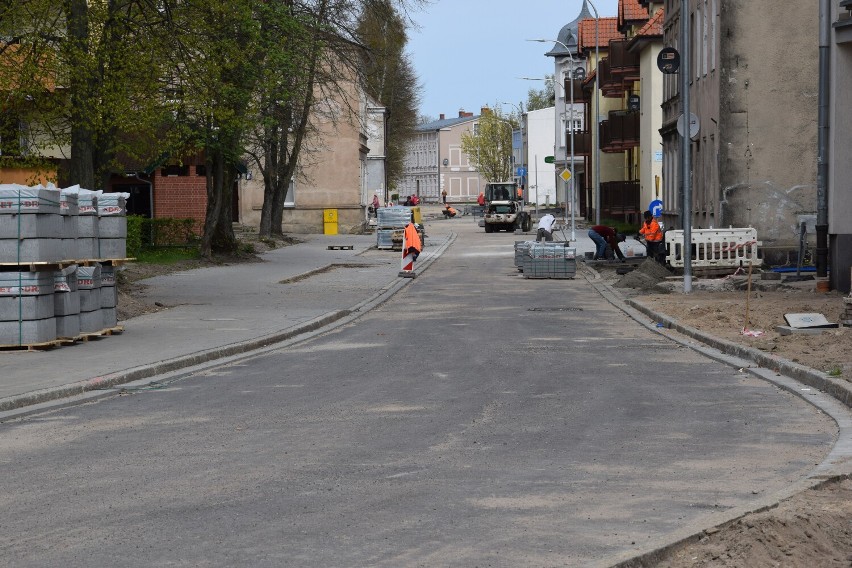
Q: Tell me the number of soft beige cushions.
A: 0